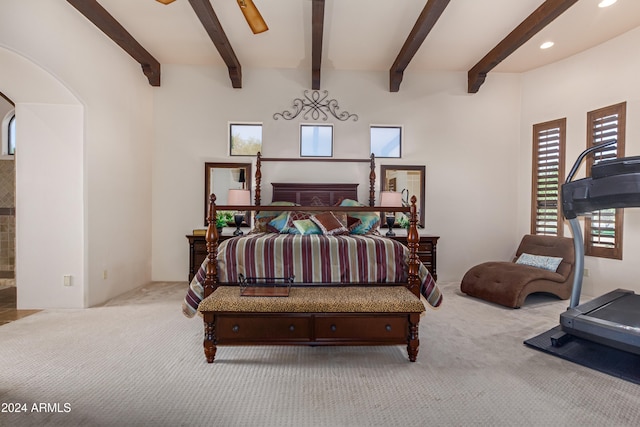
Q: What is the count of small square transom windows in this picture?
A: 3